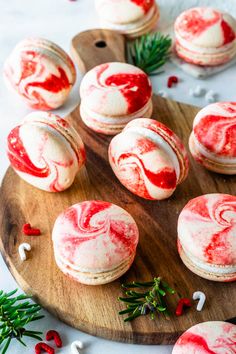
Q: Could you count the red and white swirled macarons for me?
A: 10